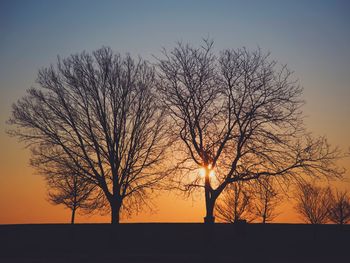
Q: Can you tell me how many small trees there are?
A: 5